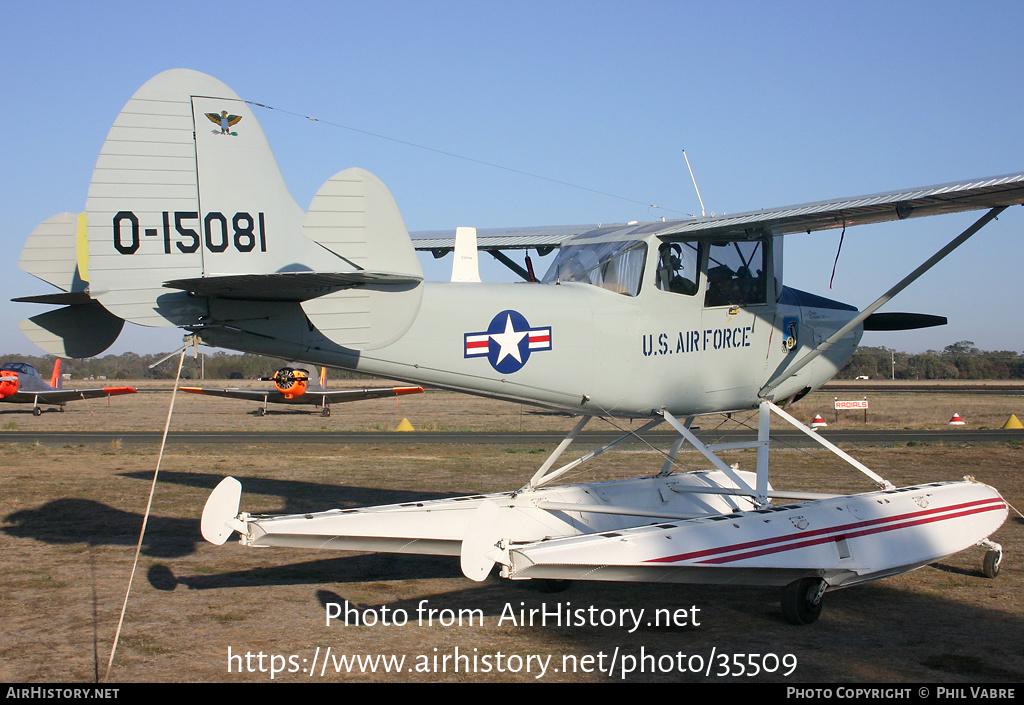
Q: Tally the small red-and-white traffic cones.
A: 2